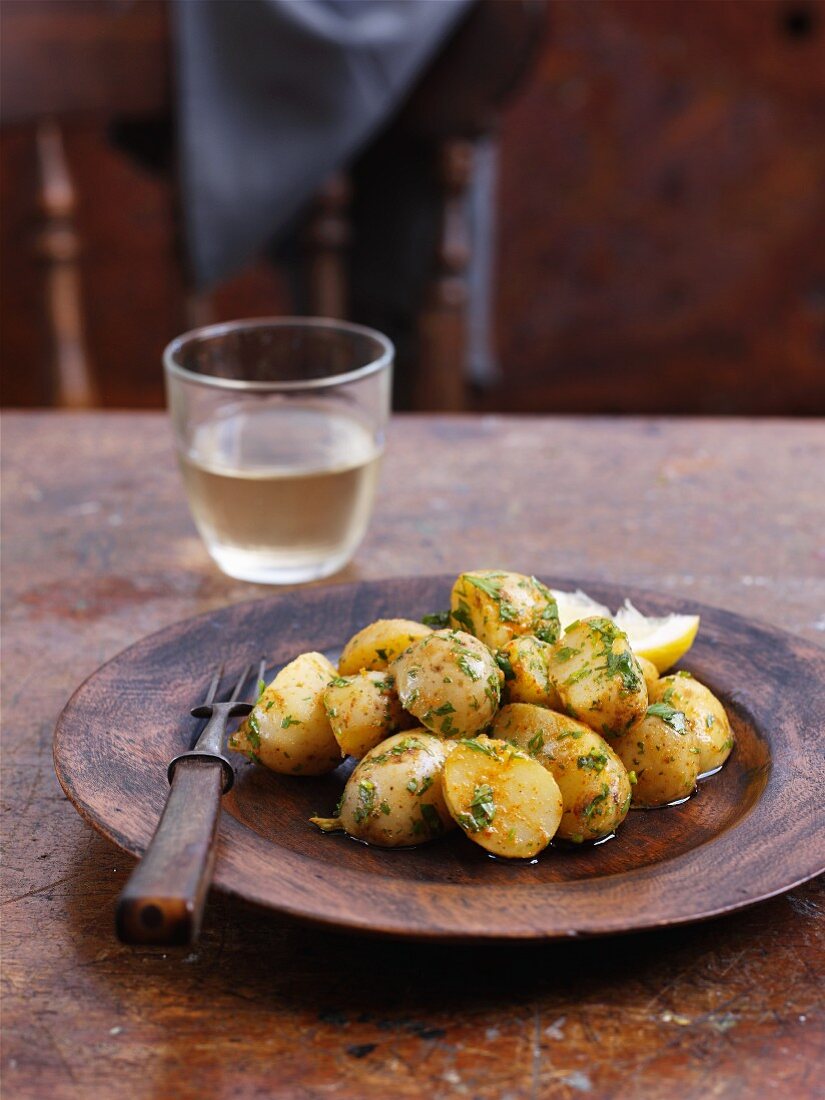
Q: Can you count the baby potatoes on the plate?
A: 13